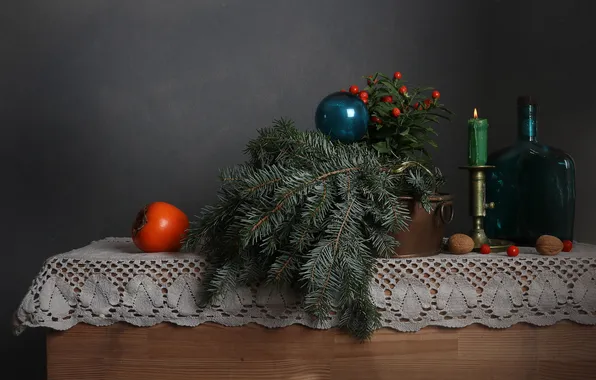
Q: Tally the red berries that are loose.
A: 3